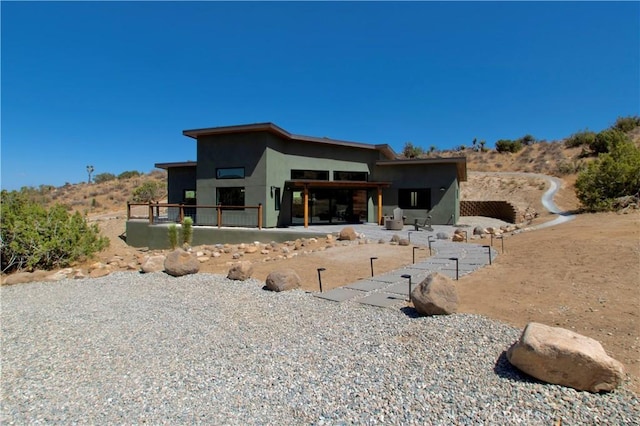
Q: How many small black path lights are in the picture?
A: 12